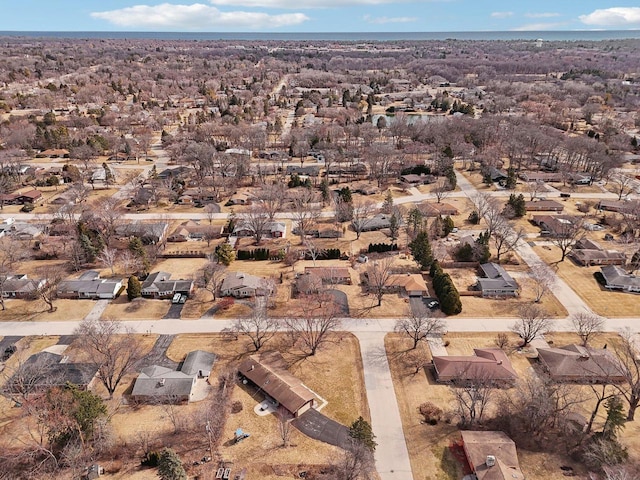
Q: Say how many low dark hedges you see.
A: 3